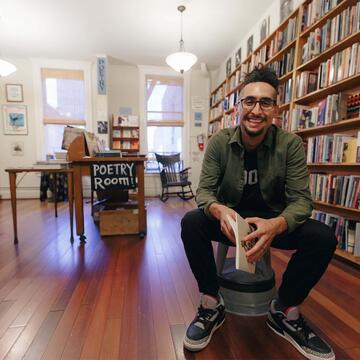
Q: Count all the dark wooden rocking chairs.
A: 1